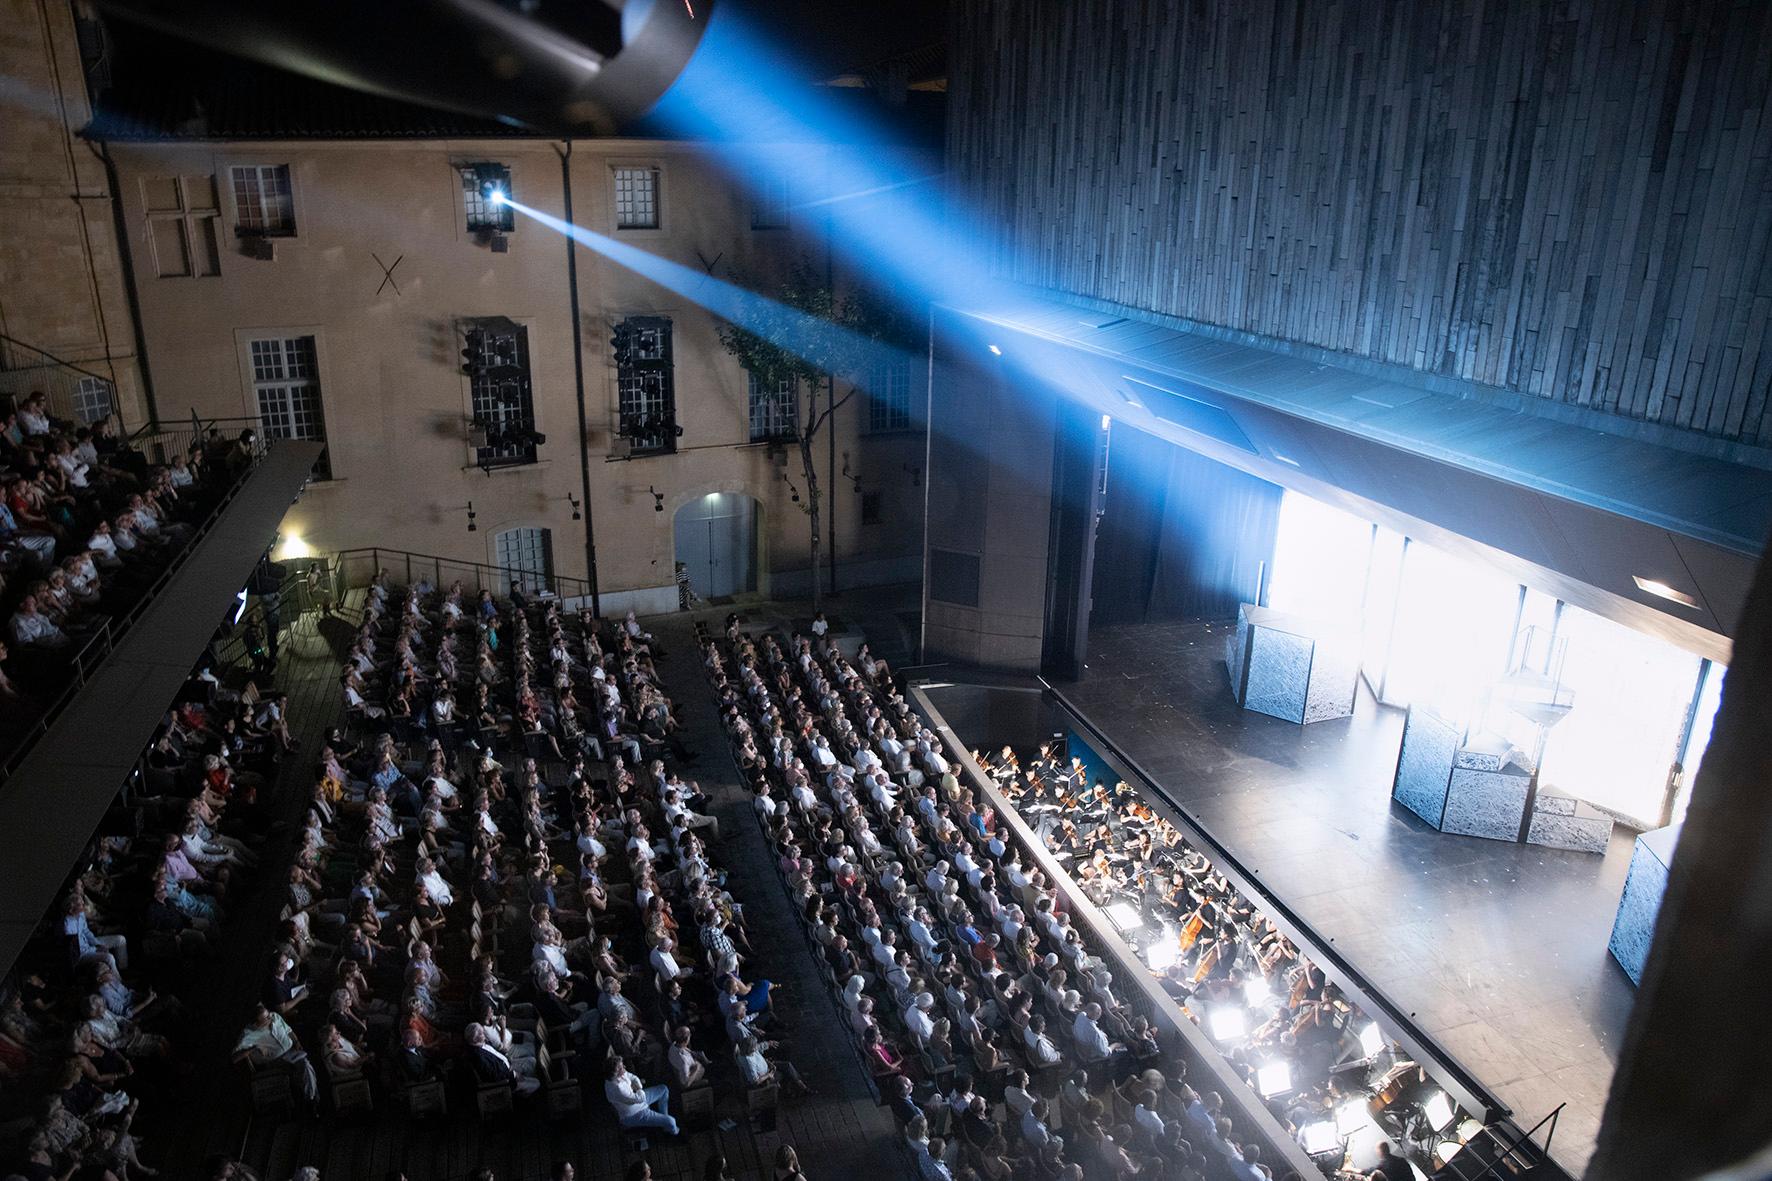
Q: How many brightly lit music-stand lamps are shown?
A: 9